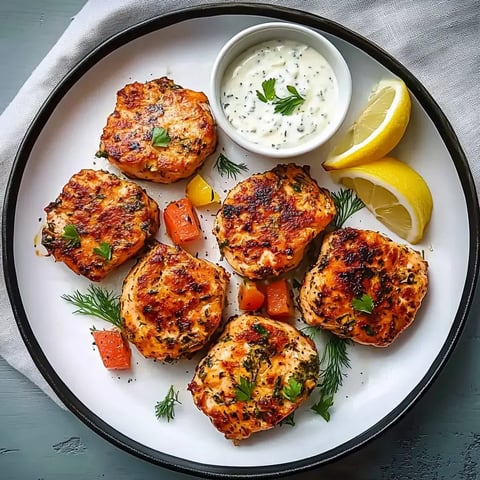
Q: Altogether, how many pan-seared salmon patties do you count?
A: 6